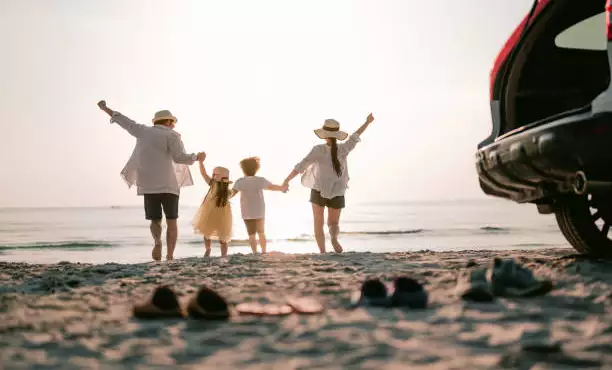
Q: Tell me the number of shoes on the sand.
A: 8